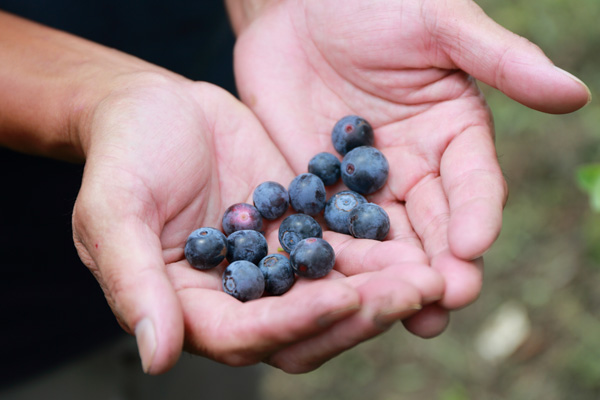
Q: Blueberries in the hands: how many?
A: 14